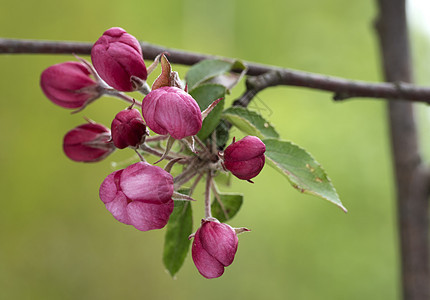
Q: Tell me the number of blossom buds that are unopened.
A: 8